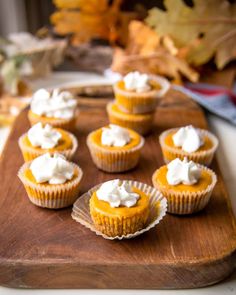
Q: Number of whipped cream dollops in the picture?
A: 8